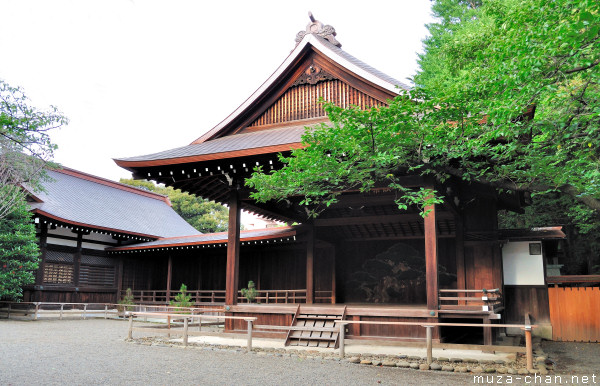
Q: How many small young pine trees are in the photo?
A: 3